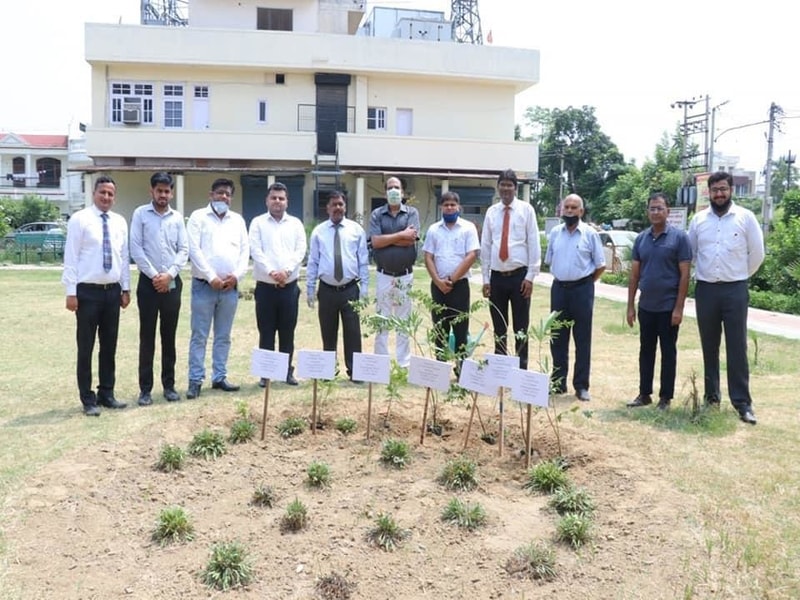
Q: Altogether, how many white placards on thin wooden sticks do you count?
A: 7